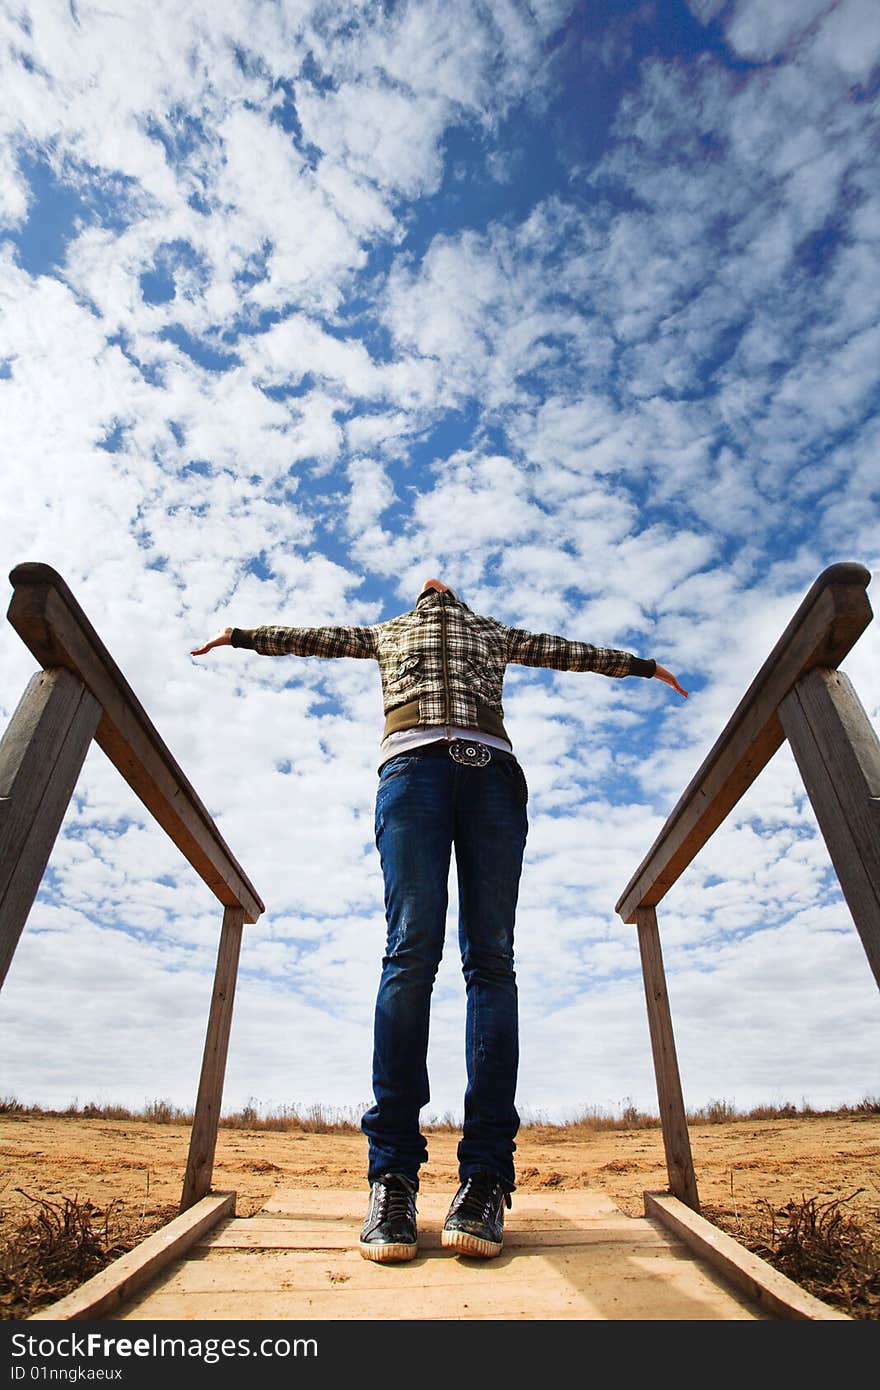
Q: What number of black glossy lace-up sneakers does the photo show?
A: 2